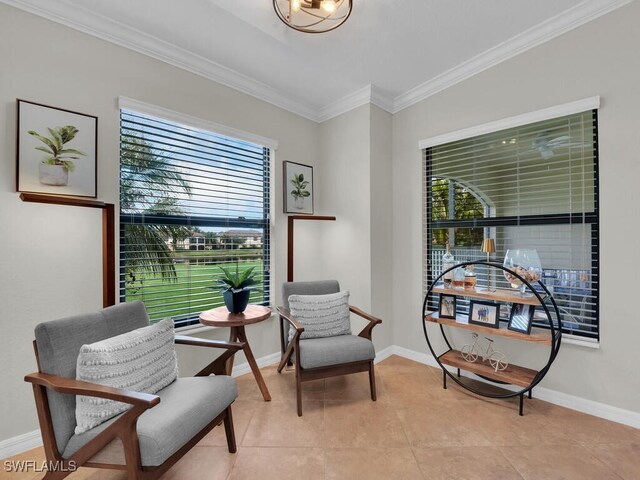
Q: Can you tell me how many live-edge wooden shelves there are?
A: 3